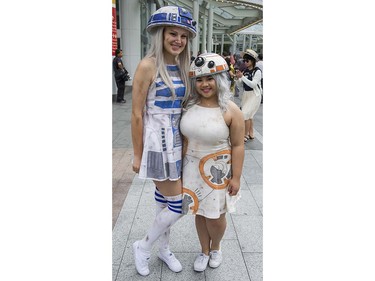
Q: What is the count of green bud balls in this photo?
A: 0